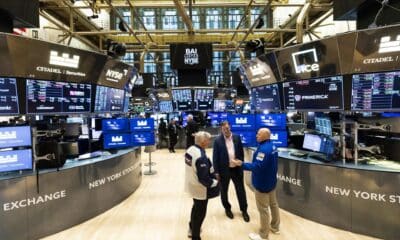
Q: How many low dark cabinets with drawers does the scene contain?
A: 0